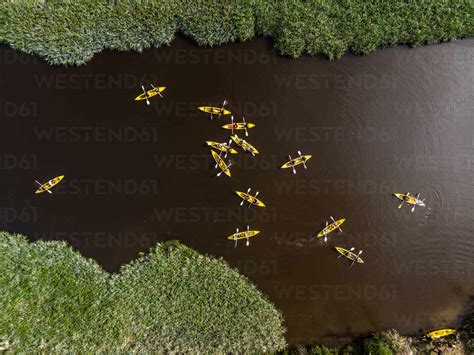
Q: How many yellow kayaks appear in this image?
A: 14